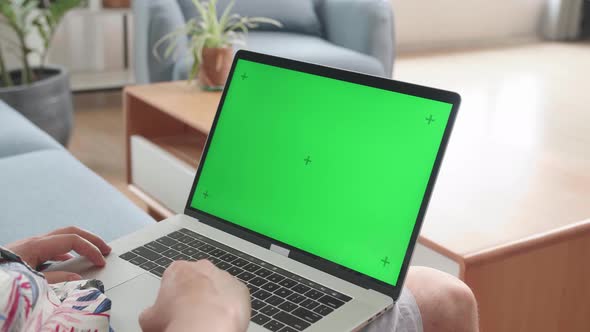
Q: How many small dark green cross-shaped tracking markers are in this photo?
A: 5